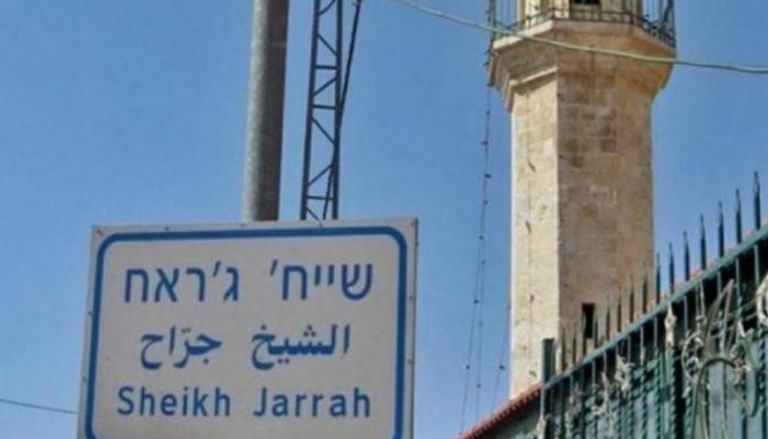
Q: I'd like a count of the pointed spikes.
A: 15